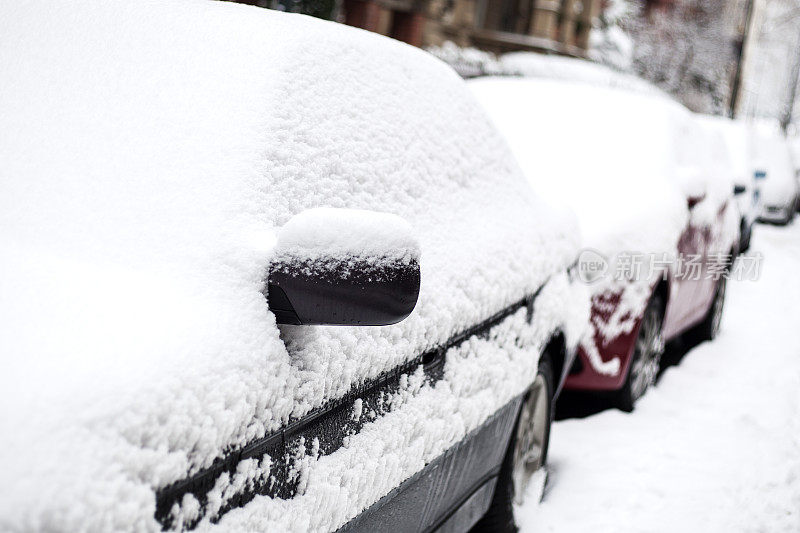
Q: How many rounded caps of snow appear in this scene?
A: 1